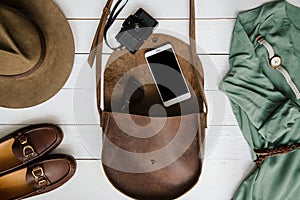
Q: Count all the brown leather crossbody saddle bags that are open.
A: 1